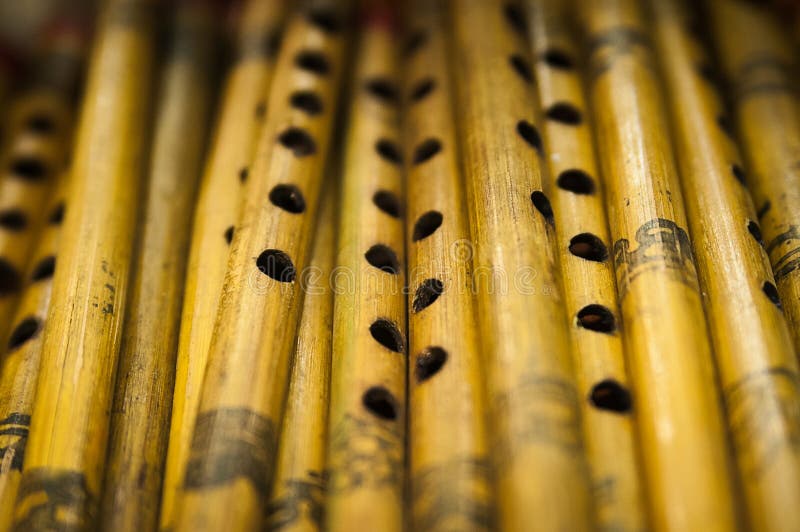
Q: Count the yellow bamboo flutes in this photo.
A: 14